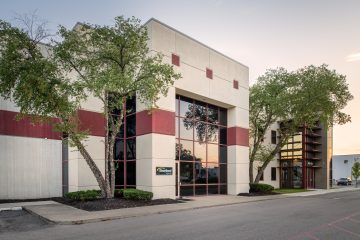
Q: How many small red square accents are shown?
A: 3